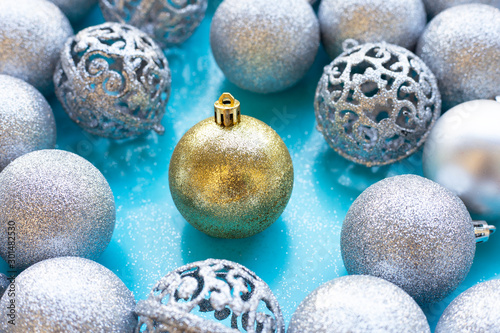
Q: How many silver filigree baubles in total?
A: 4